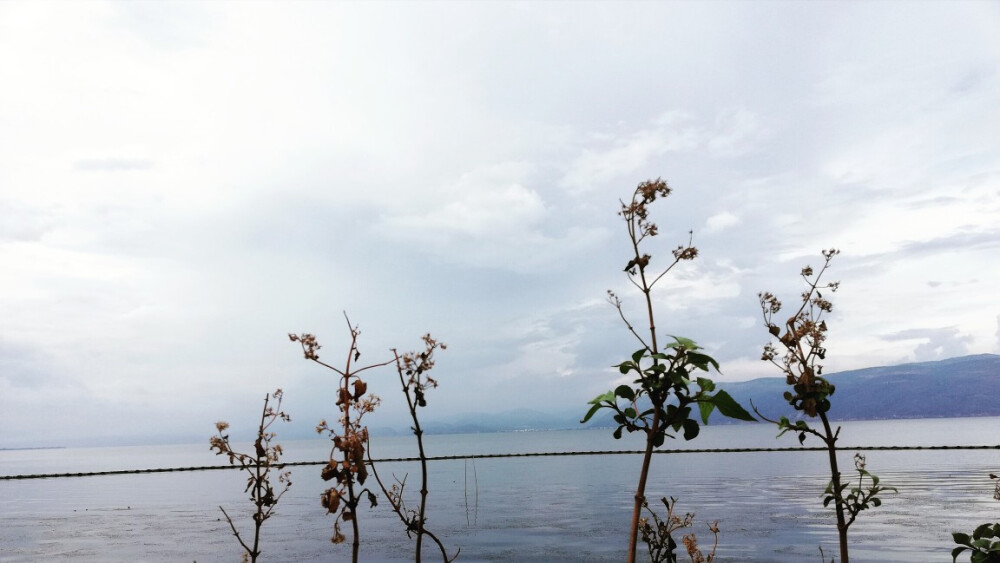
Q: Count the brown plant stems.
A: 5